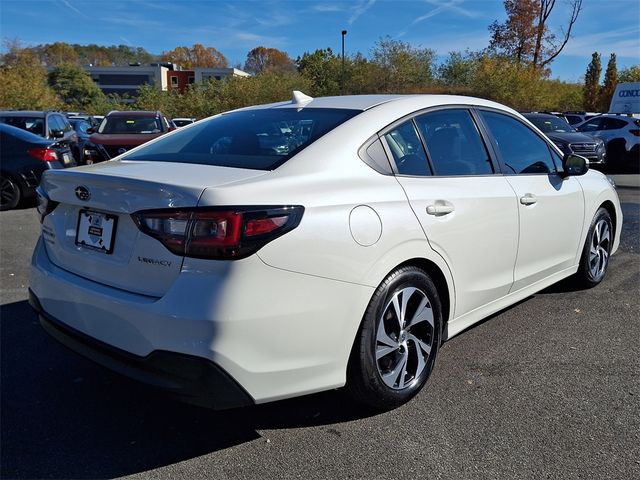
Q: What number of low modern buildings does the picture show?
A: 1